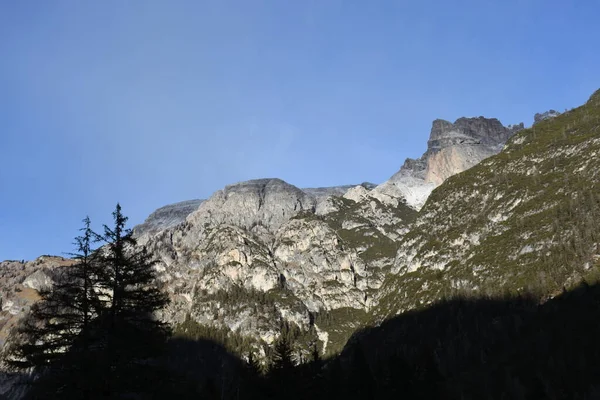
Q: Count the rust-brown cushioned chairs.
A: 0